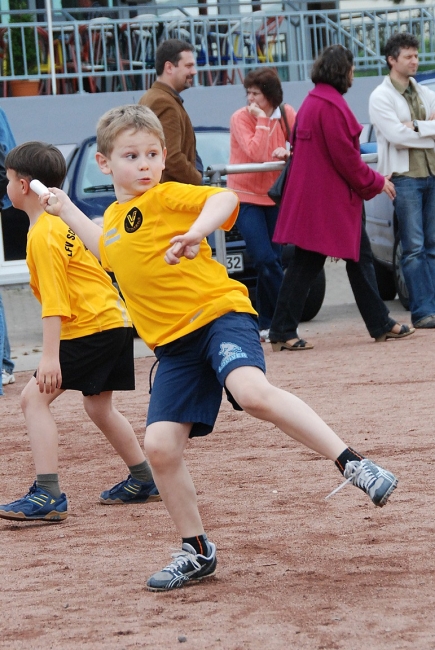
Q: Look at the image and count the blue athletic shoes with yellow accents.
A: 2